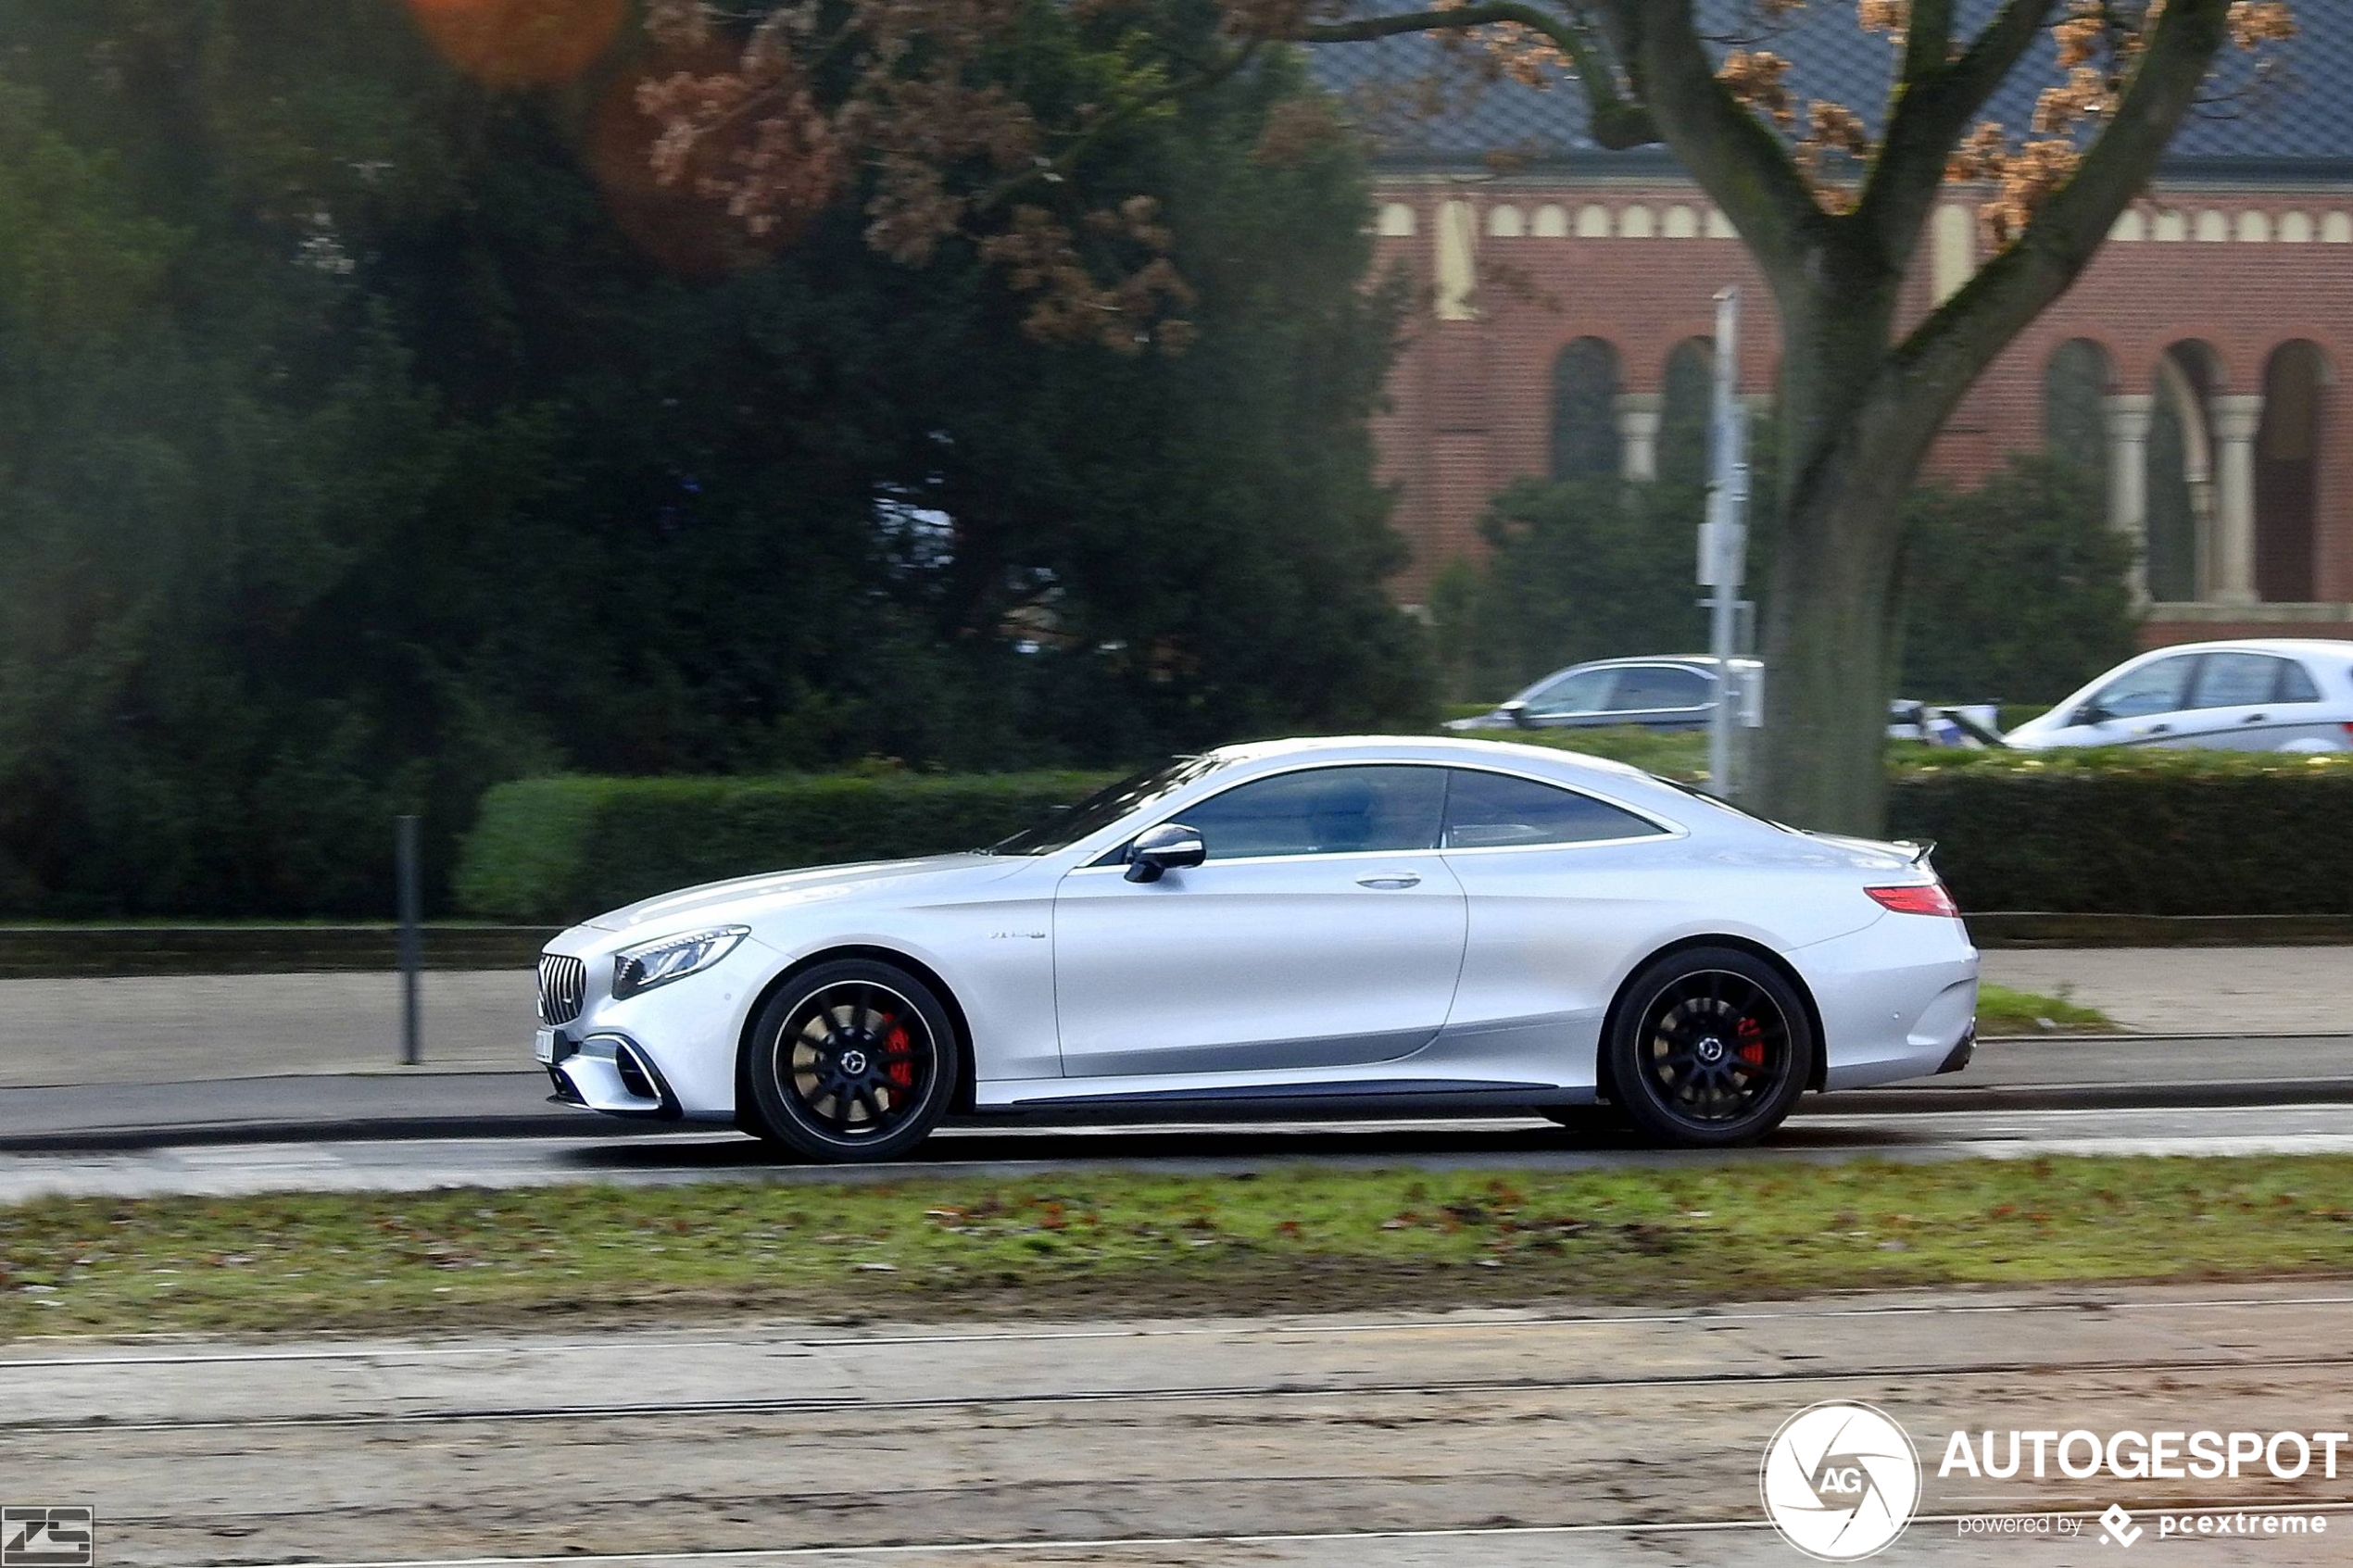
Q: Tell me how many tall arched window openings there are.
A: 5